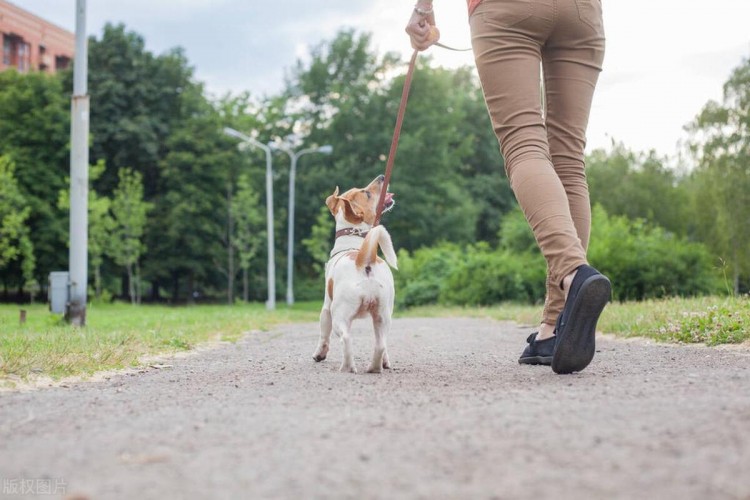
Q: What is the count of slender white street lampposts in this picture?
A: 2